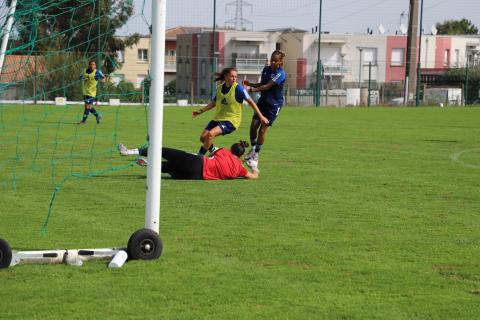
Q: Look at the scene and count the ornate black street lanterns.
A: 0